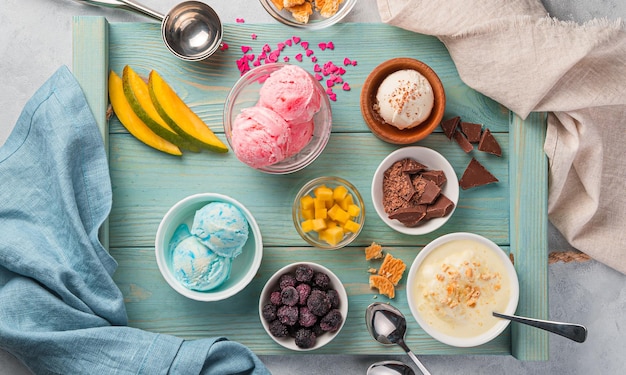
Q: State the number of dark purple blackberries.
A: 14